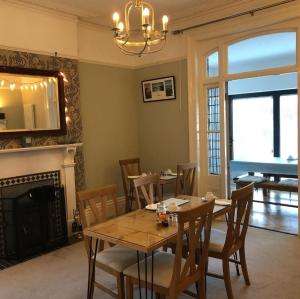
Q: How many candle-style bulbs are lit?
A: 5